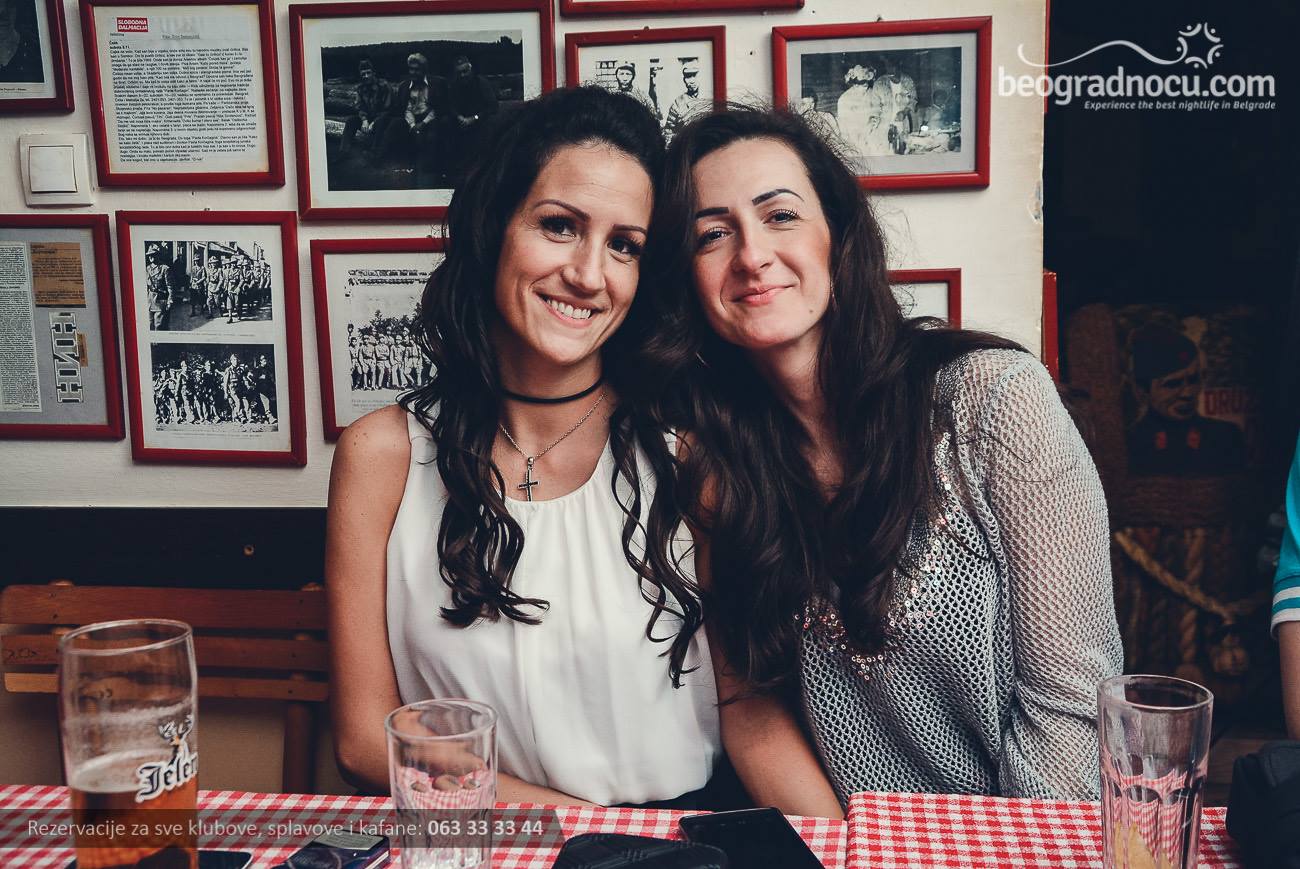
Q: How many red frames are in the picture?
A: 10